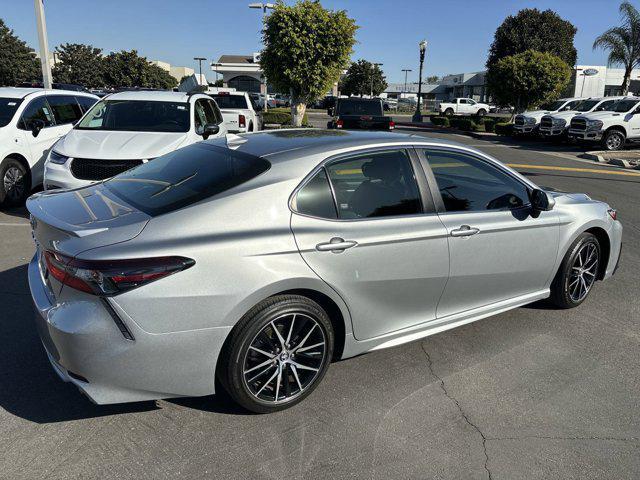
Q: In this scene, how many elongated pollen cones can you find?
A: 0